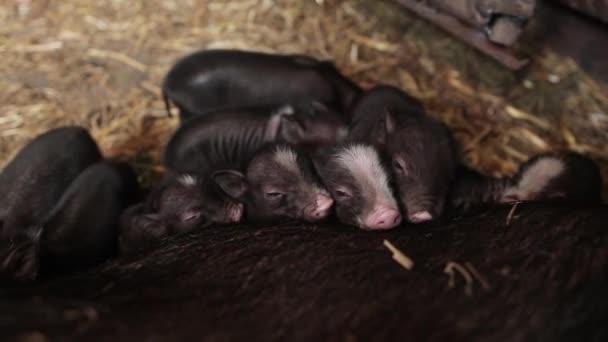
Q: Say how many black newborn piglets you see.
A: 9